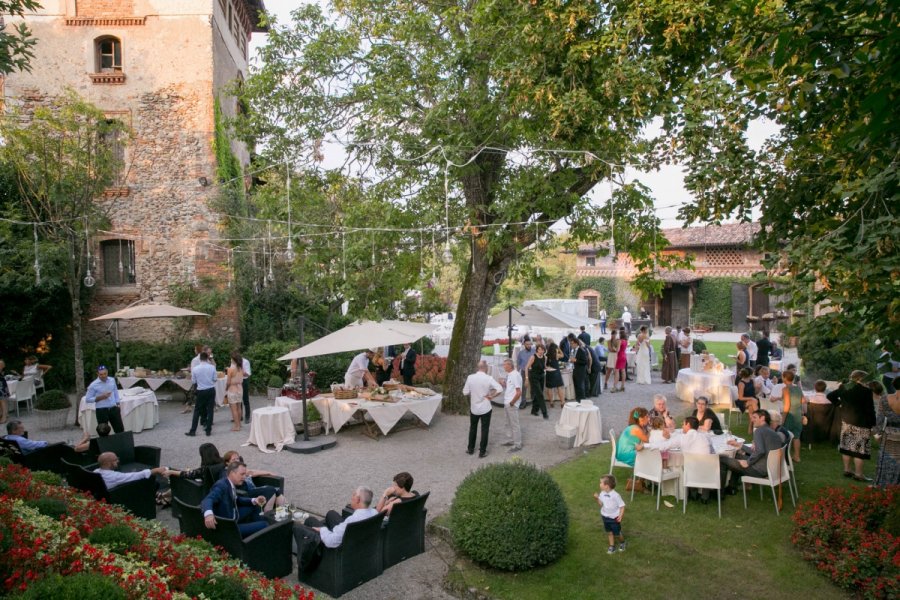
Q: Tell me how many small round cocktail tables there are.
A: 2